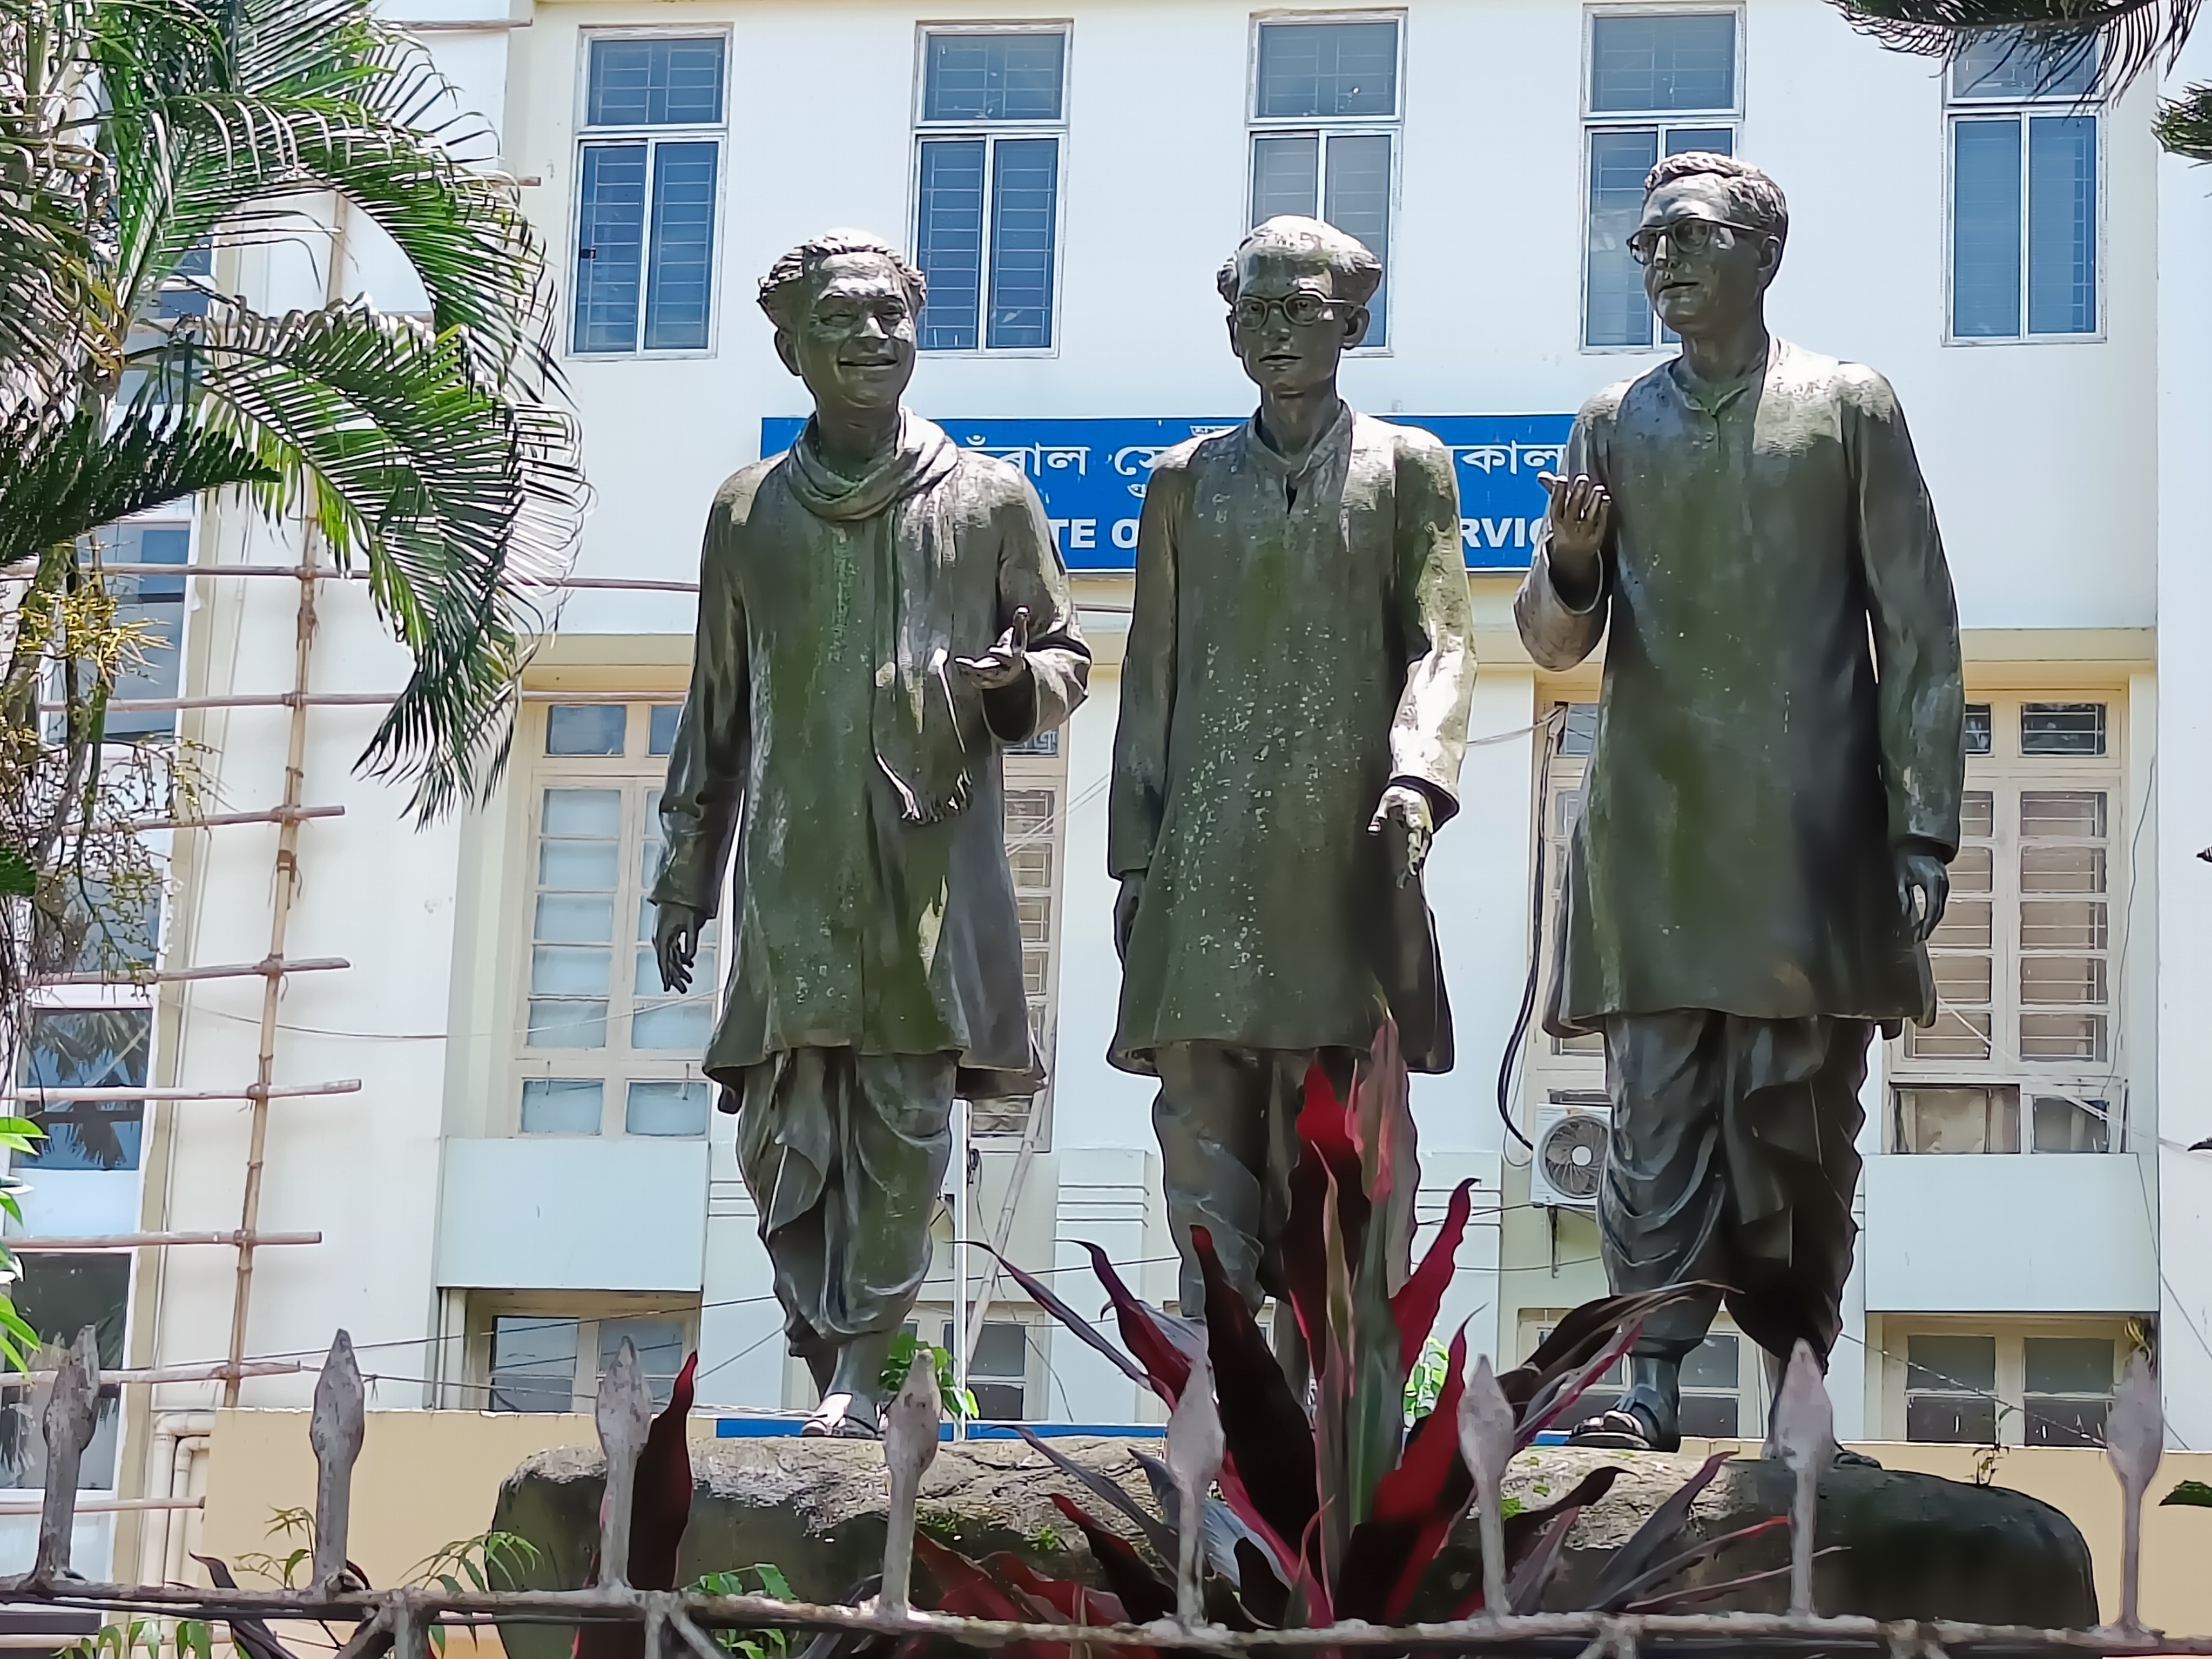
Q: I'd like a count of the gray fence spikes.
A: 8